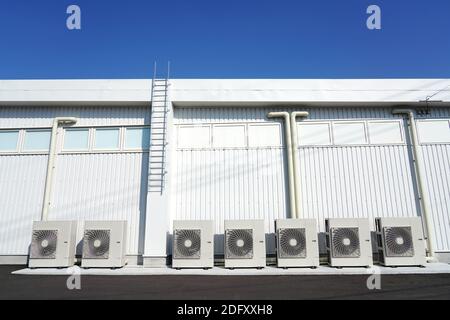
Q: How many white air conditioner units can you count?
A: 7